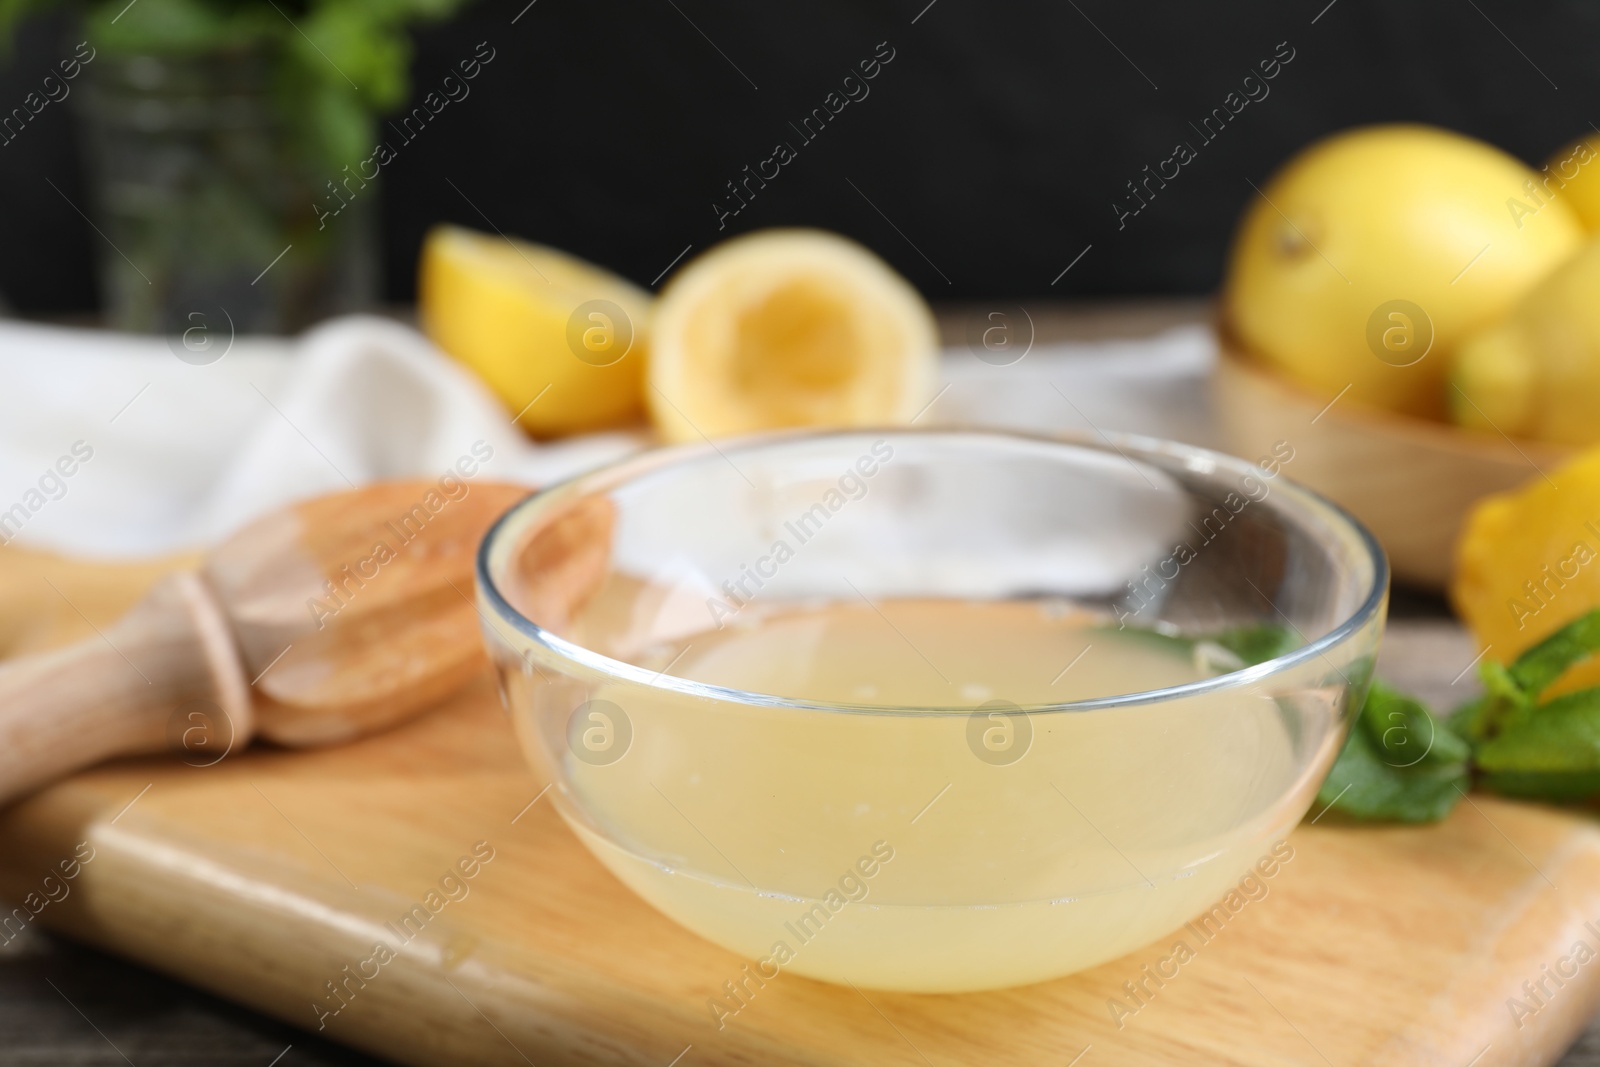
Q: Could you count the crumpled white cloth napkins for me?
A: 1